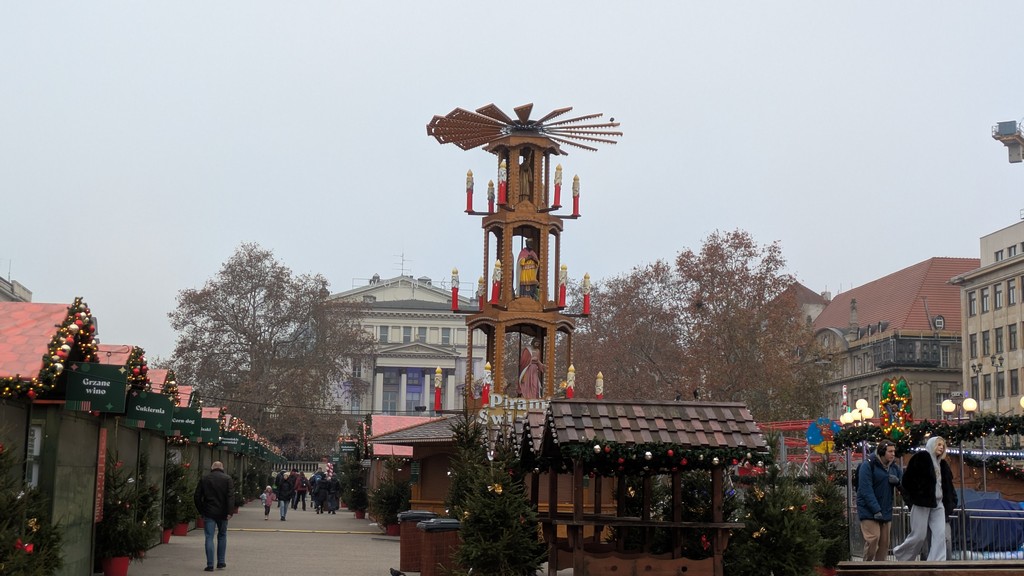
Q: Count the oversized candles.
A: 14